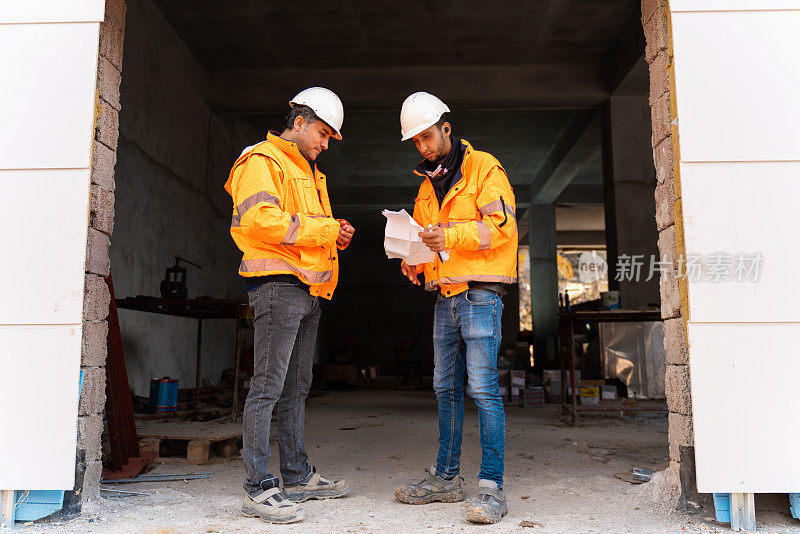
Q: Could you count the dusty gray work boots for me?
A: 4